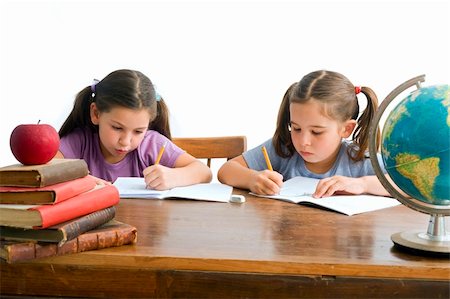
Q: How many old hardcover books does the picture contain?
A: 5